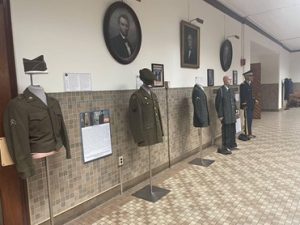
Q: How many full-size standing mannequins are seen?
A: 2